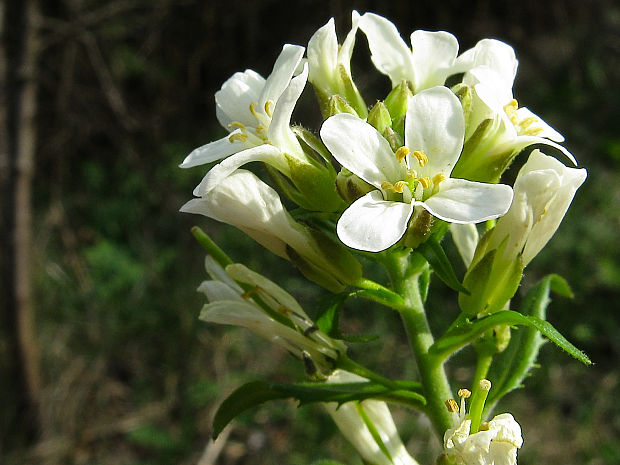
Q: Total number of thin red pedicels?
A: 0